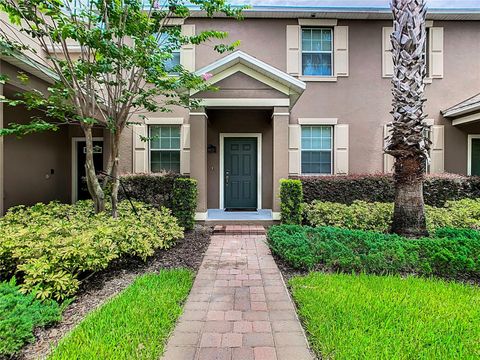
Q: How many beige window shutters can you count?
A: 11